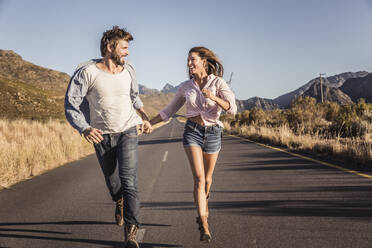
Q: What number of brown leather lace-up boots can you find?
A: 2